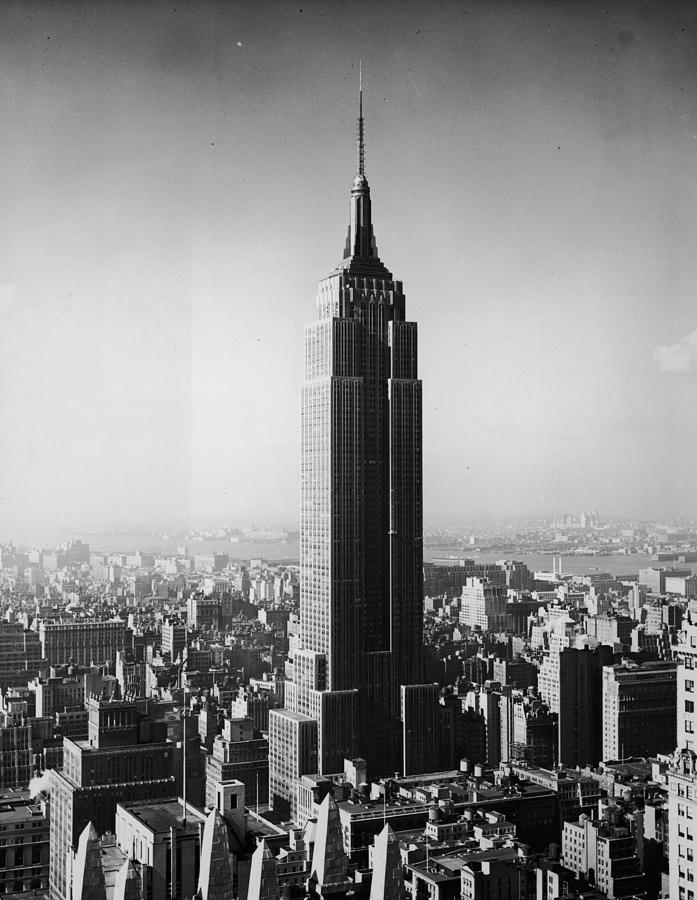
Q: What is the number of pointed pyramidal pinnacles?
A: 6